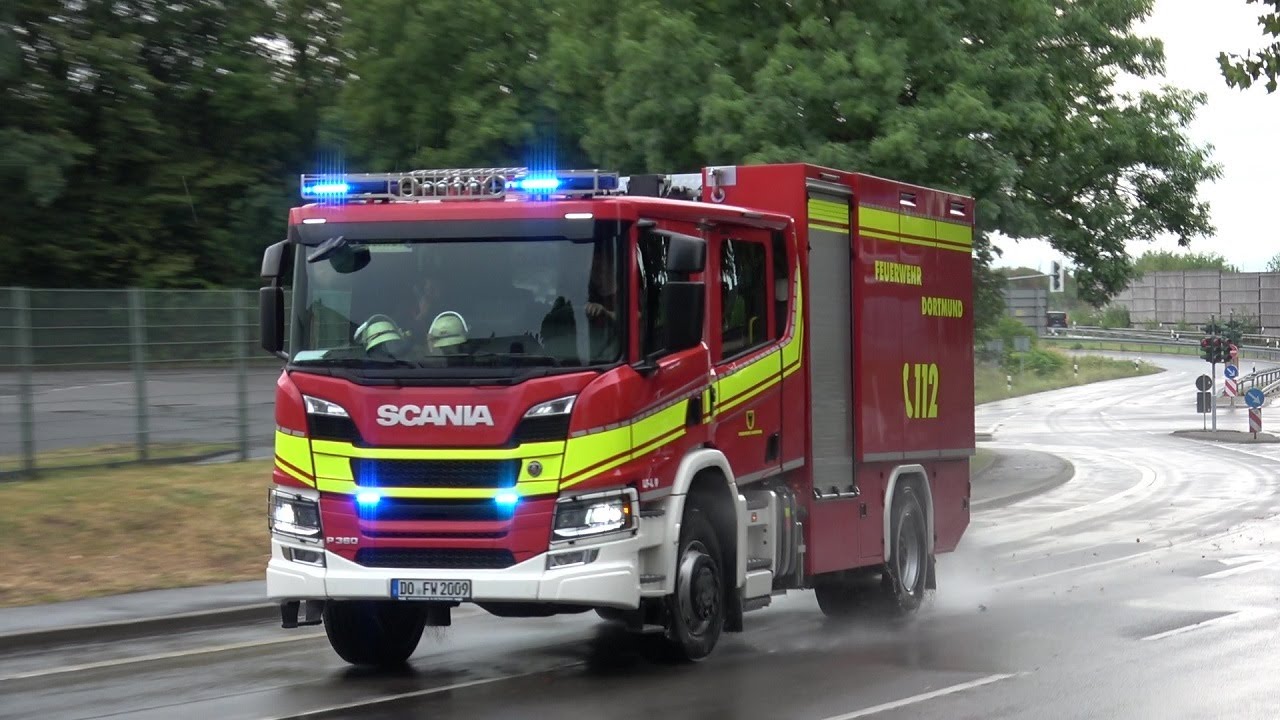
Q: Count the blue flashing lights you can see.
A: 4